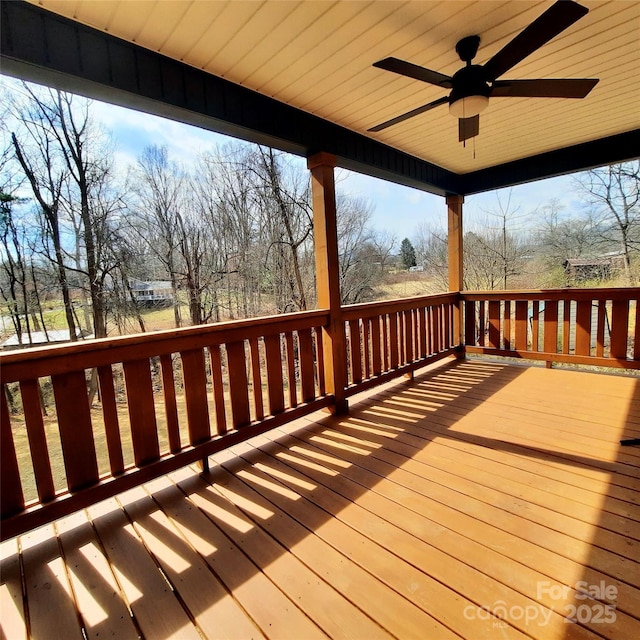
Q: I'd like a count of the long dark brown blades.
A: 5